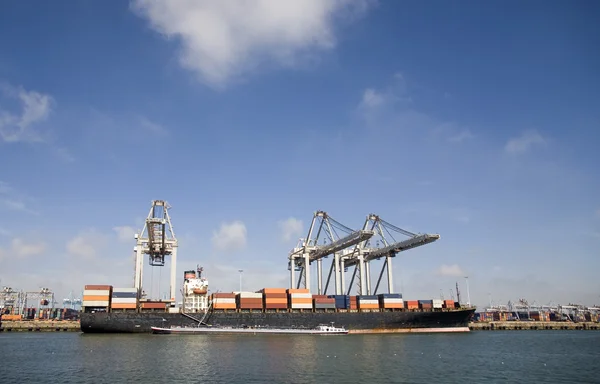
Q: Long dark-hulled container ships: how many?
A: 1